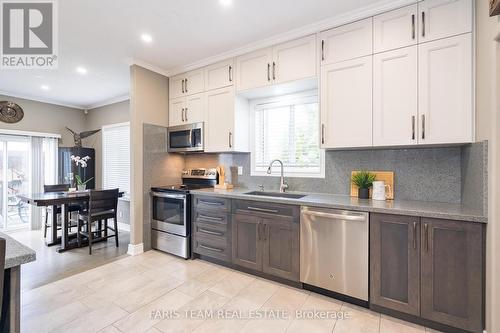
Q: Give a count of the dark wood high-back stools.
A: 2